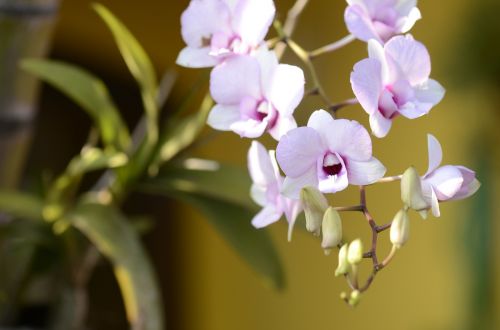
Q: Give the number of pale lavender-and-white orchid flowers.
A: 7